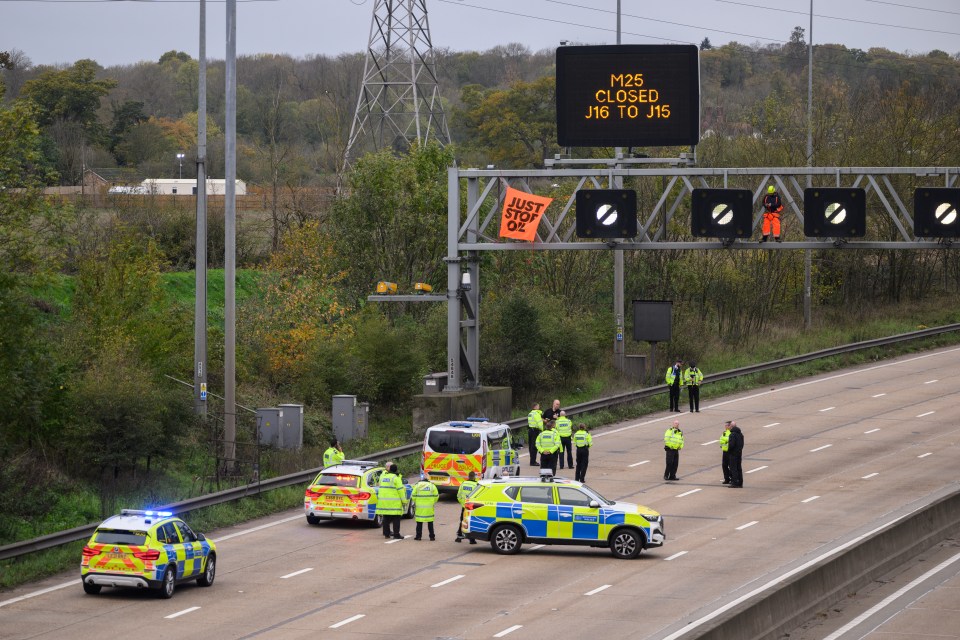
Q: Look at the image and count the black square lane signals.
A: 4